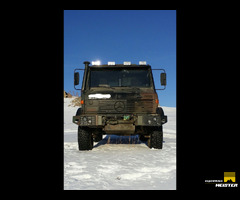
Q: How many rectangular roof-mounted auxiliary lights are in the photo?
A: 4